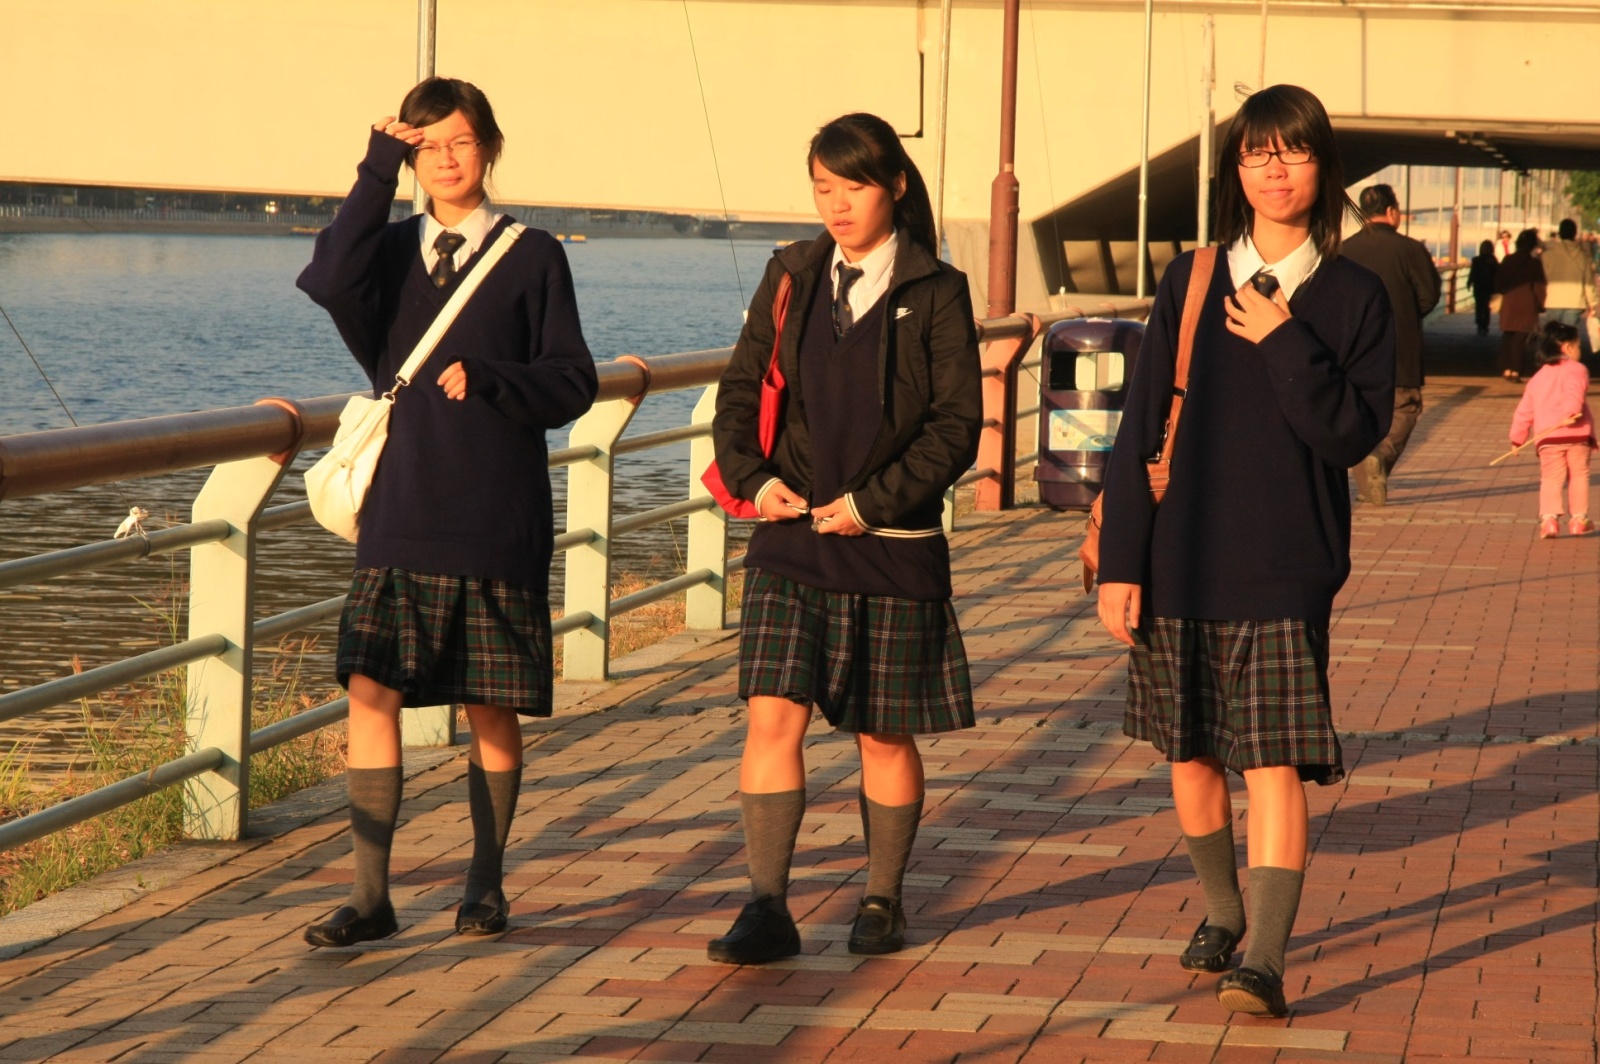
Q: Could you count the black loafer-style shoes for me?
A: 6